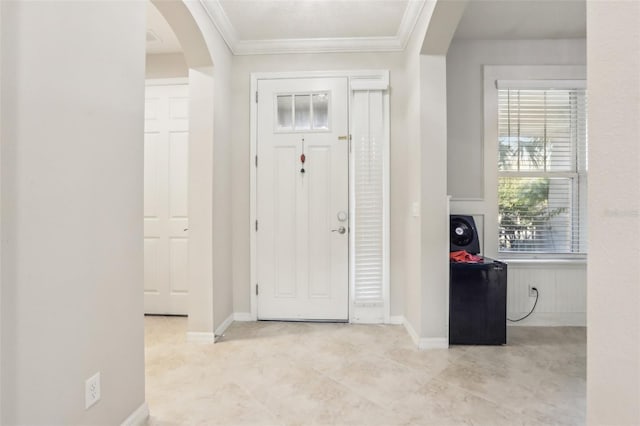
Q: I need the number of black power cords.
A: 1